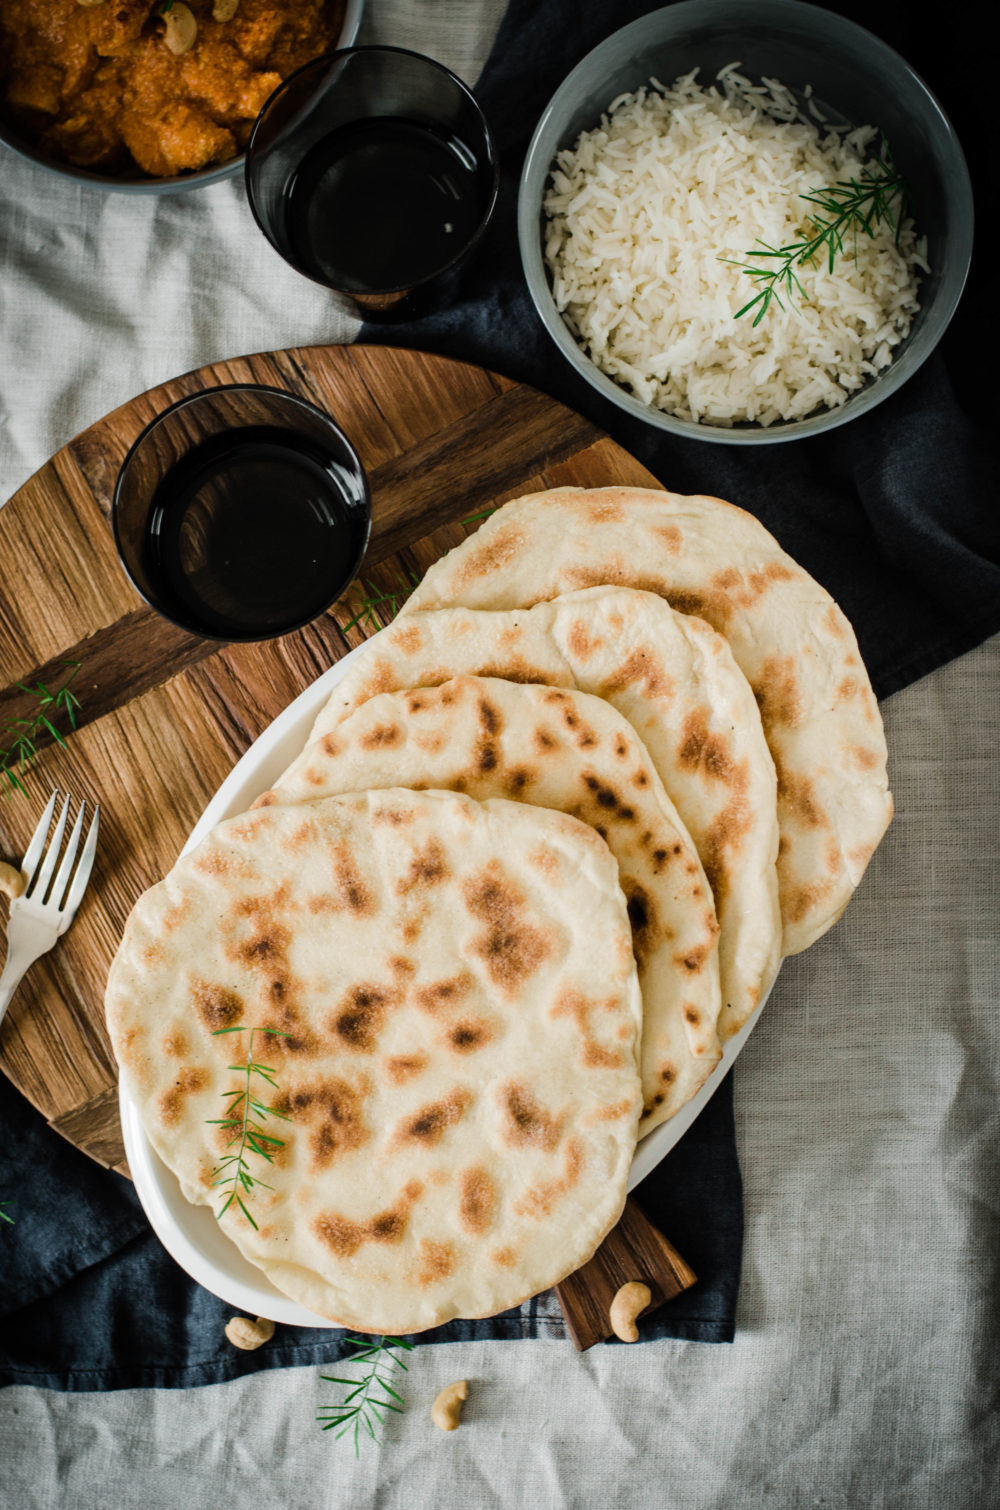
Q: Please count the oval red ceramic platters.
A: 0